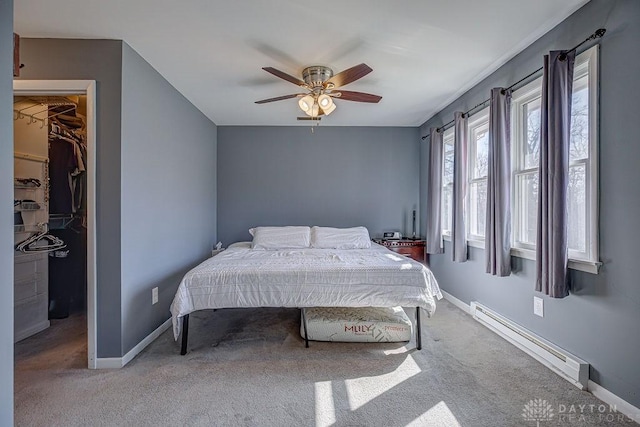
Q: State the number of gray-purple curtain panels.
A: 4